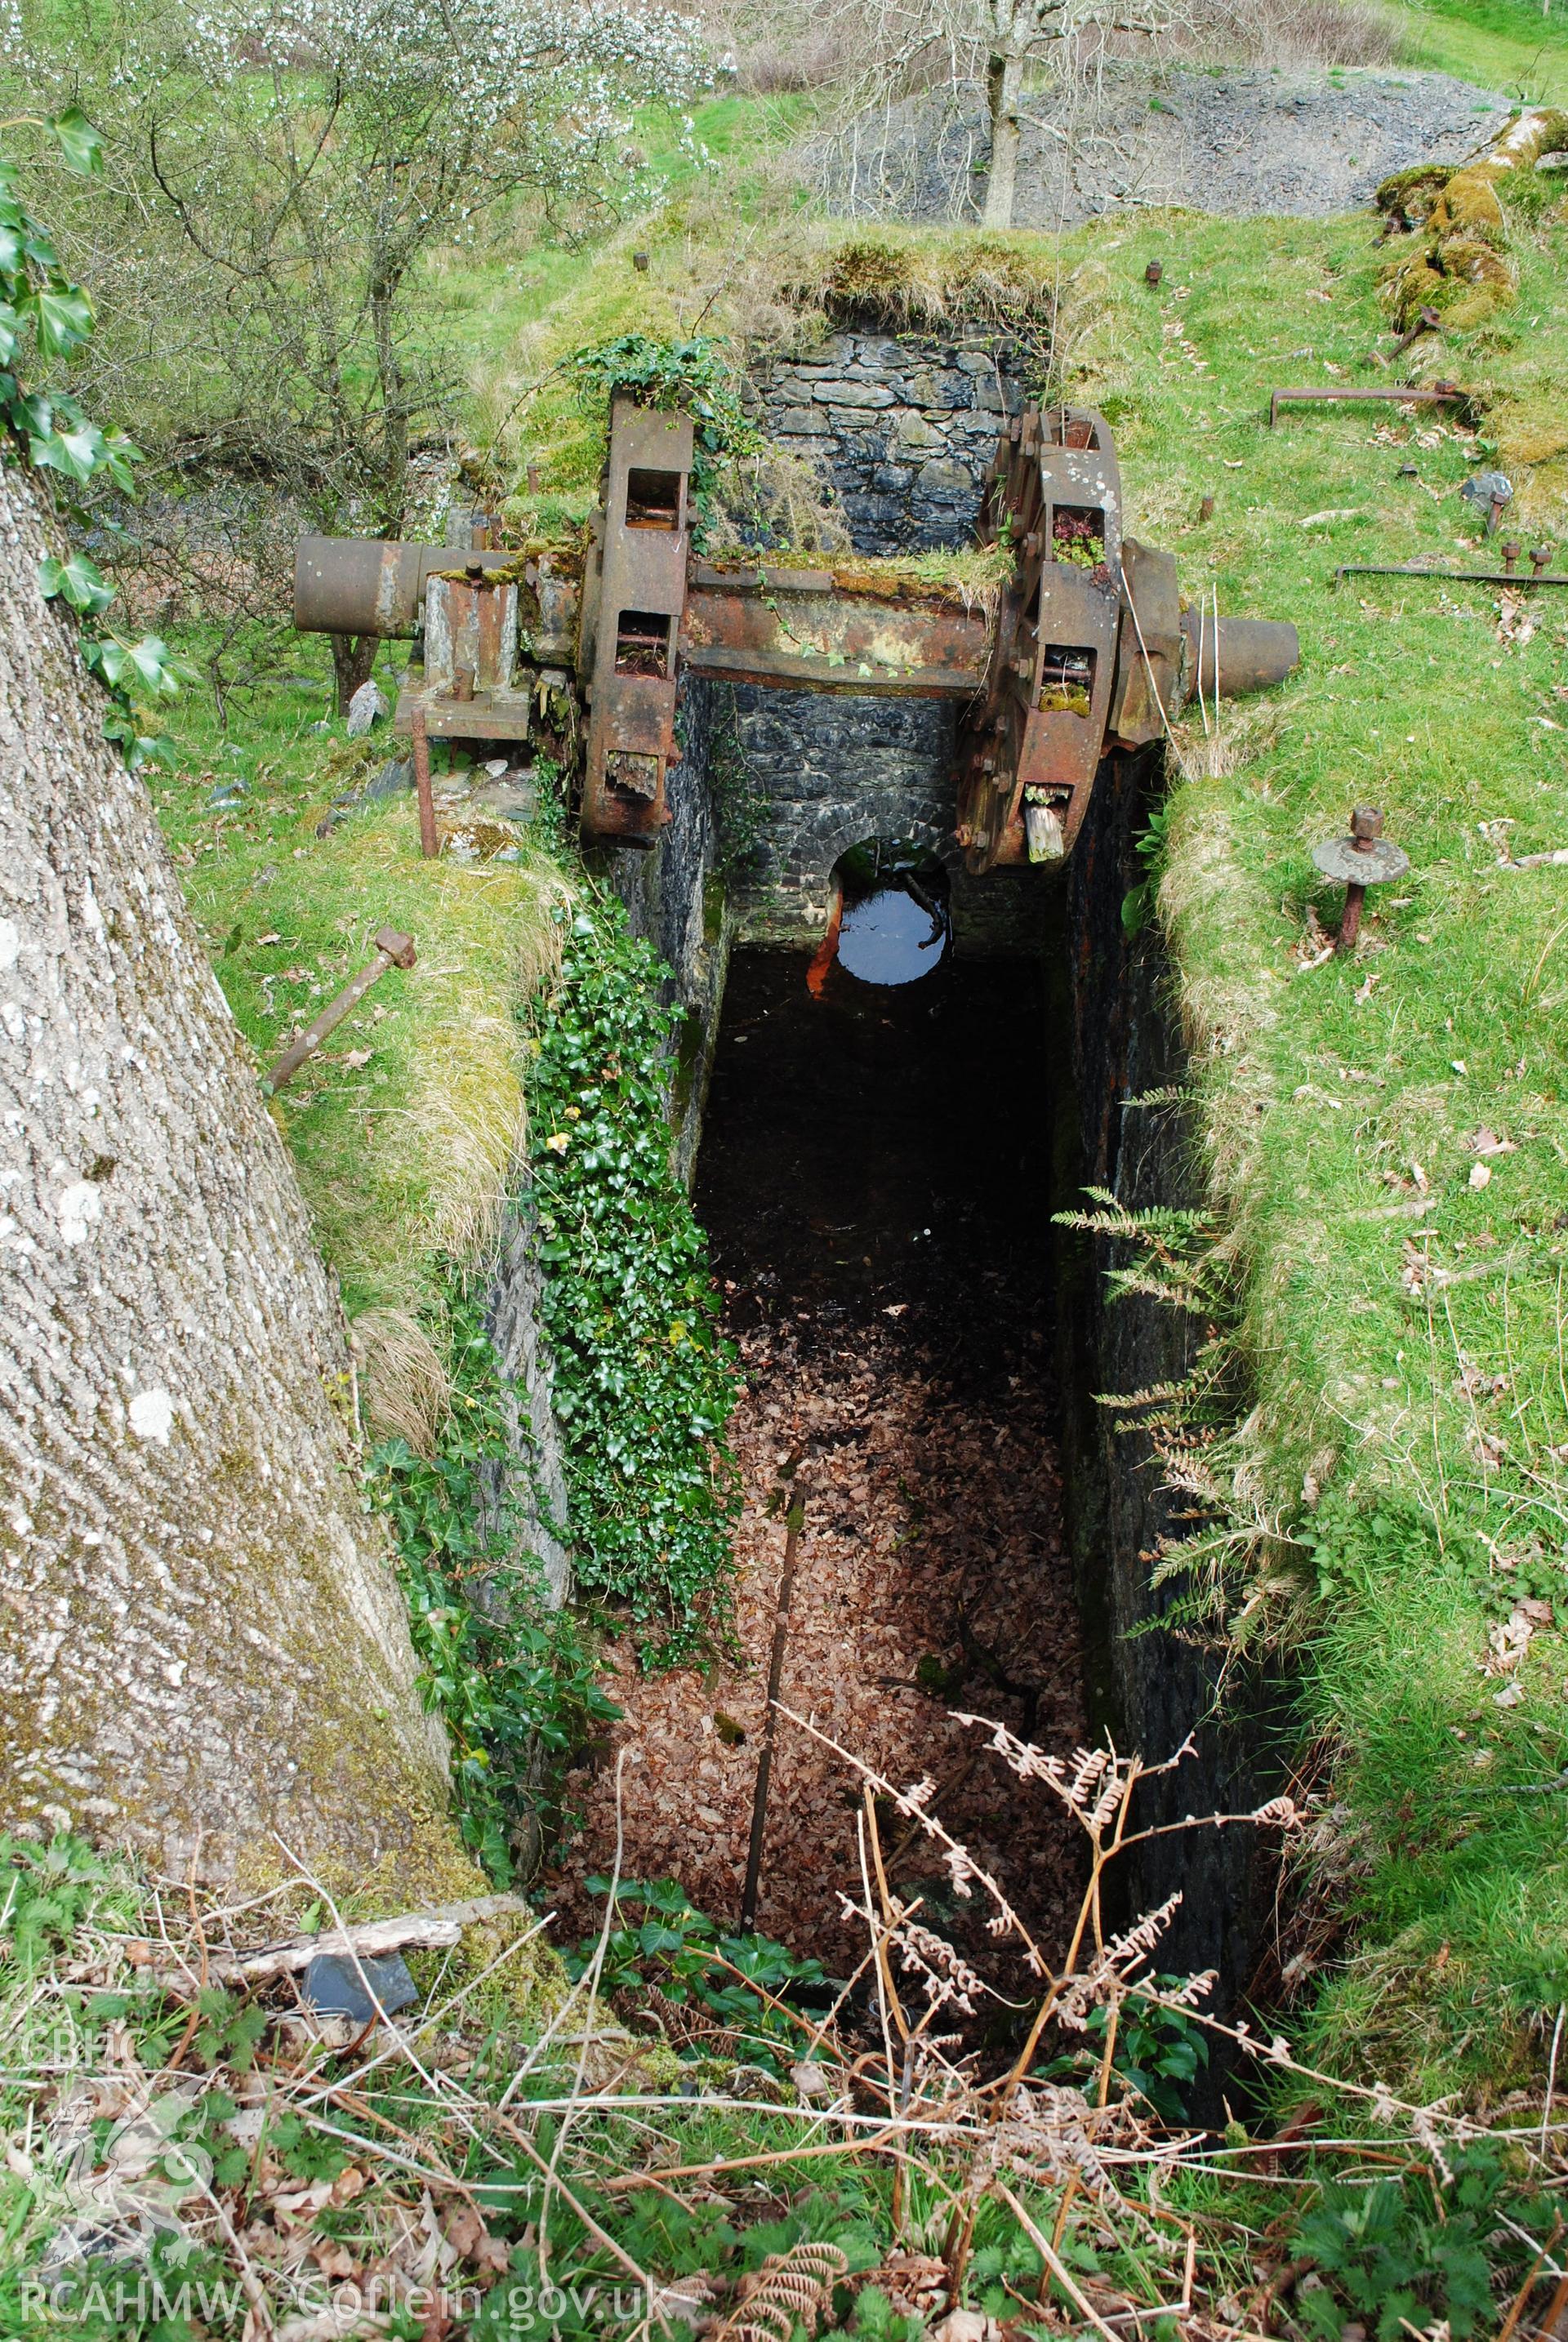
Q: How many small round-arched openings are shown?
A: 1